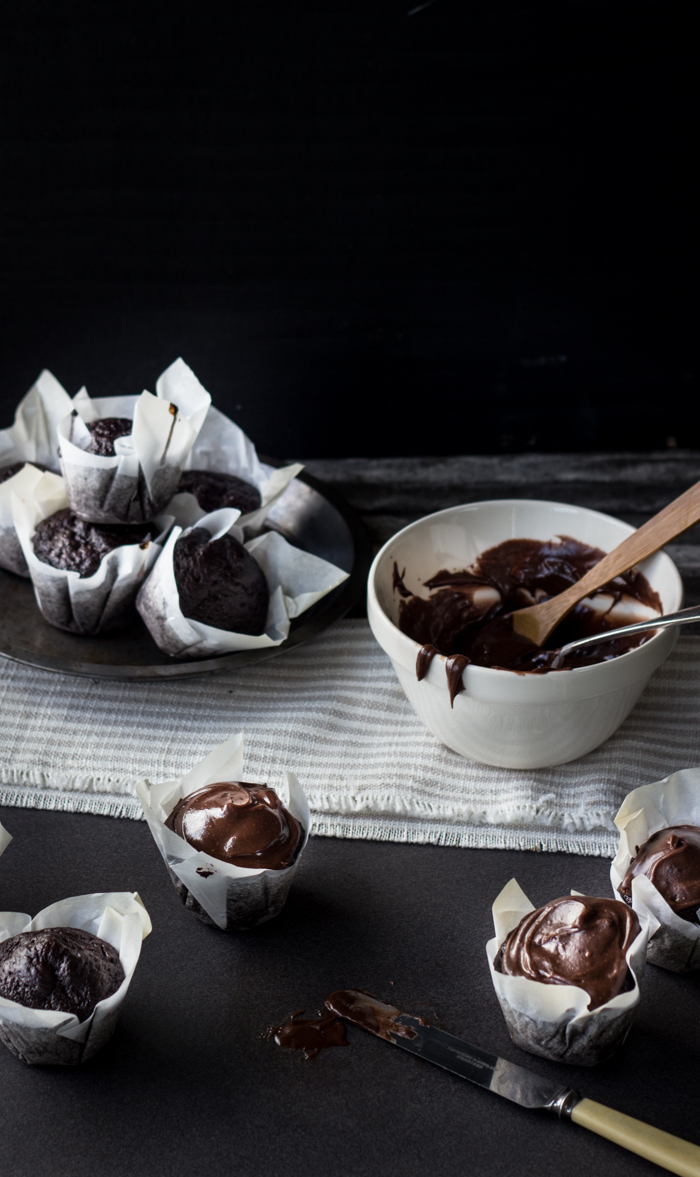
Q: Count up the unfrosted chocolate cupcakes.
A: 6